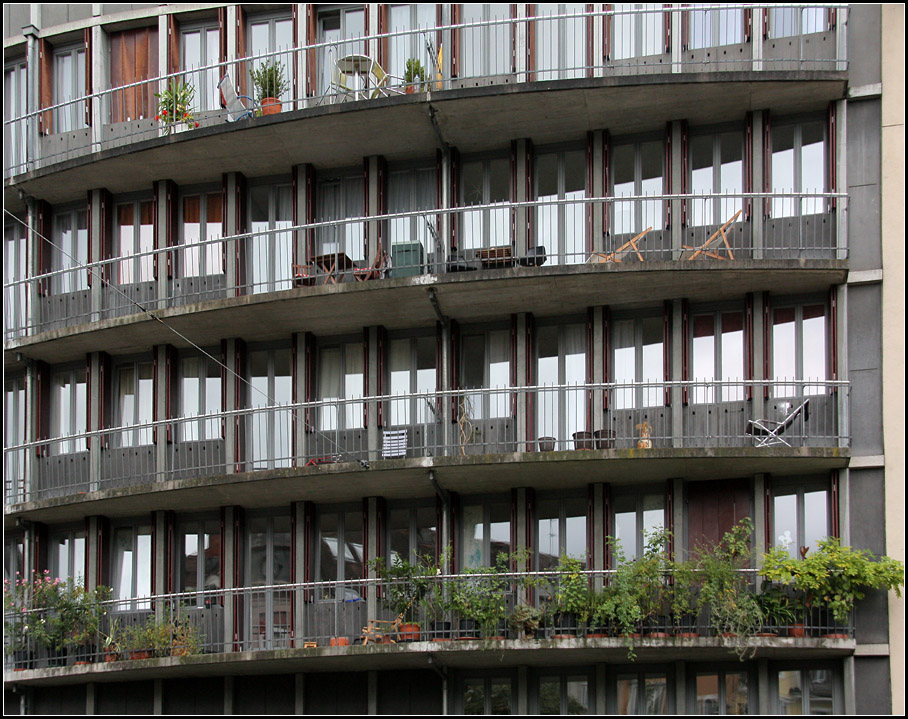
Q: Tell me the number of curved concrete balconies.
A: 4